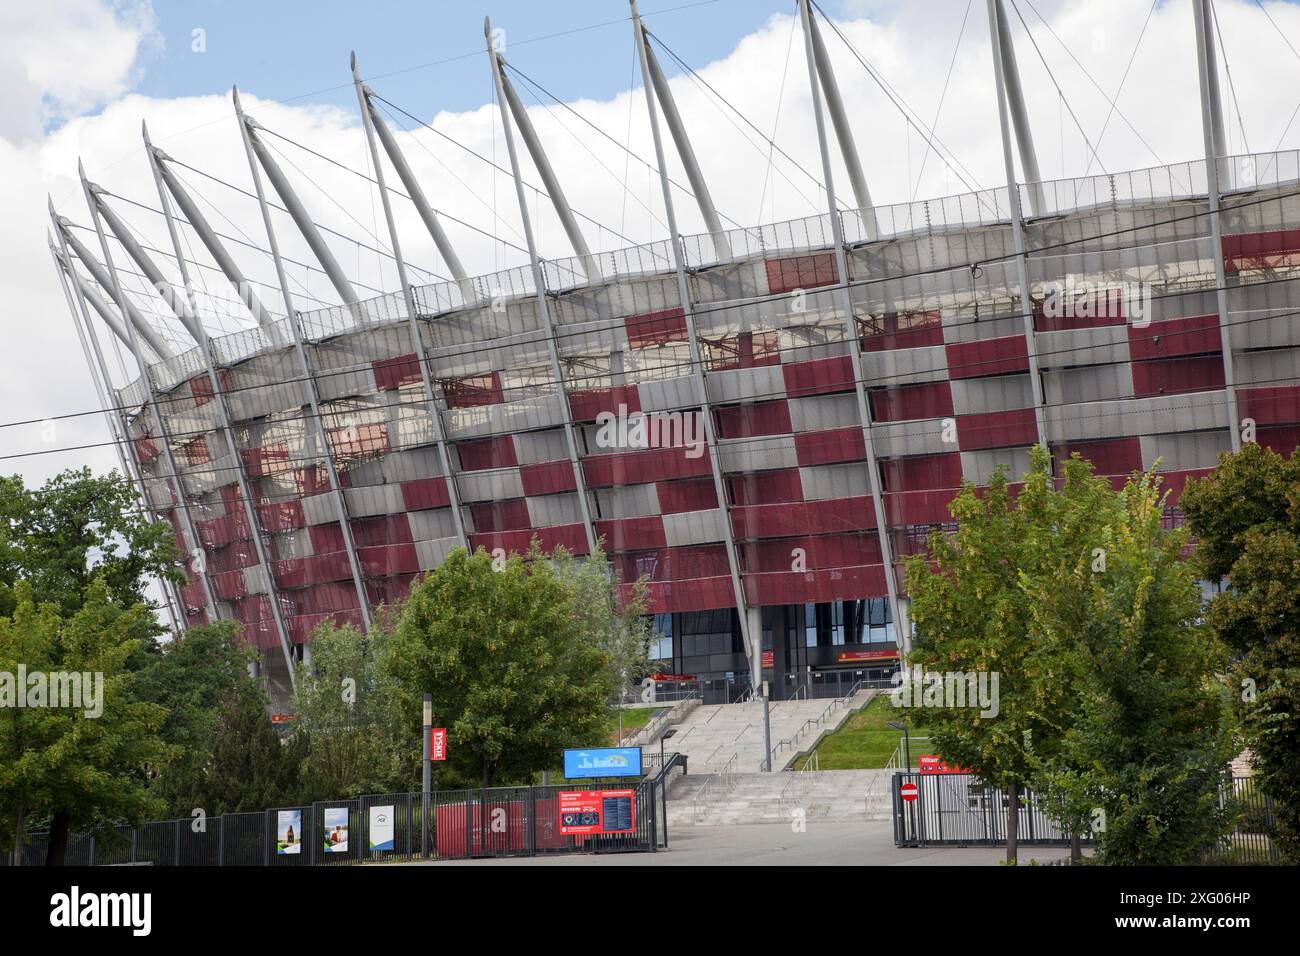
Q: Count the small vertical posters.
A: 3